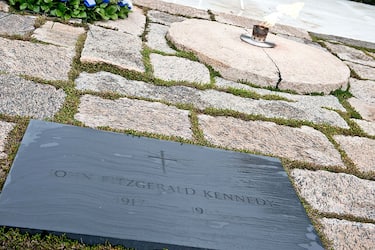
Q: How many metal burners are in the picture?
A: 1